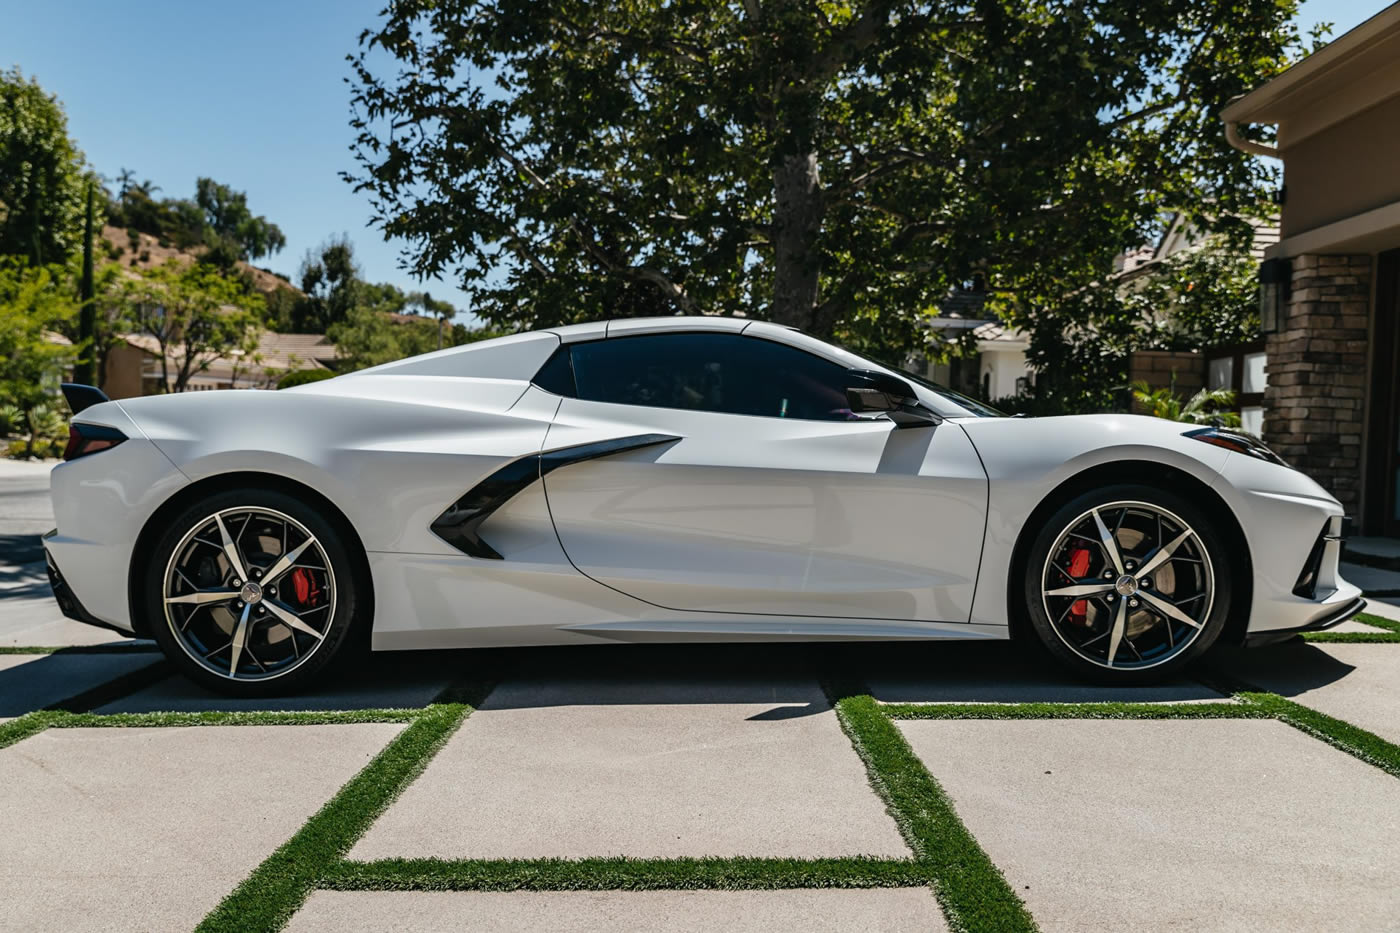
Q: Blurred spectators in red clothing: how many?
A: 0